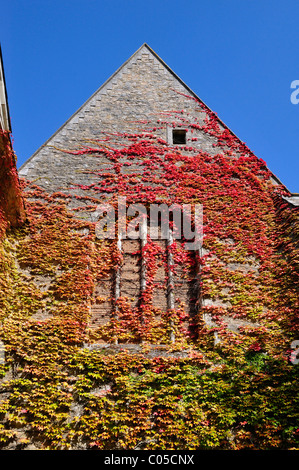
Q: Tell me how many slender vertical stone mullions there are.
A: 3